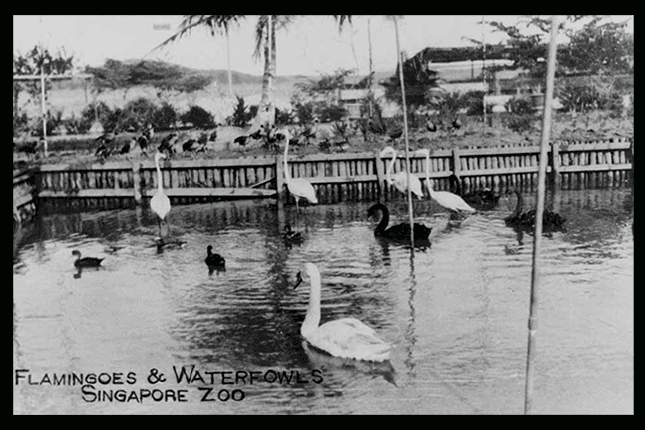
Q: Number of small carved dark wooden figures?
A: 0